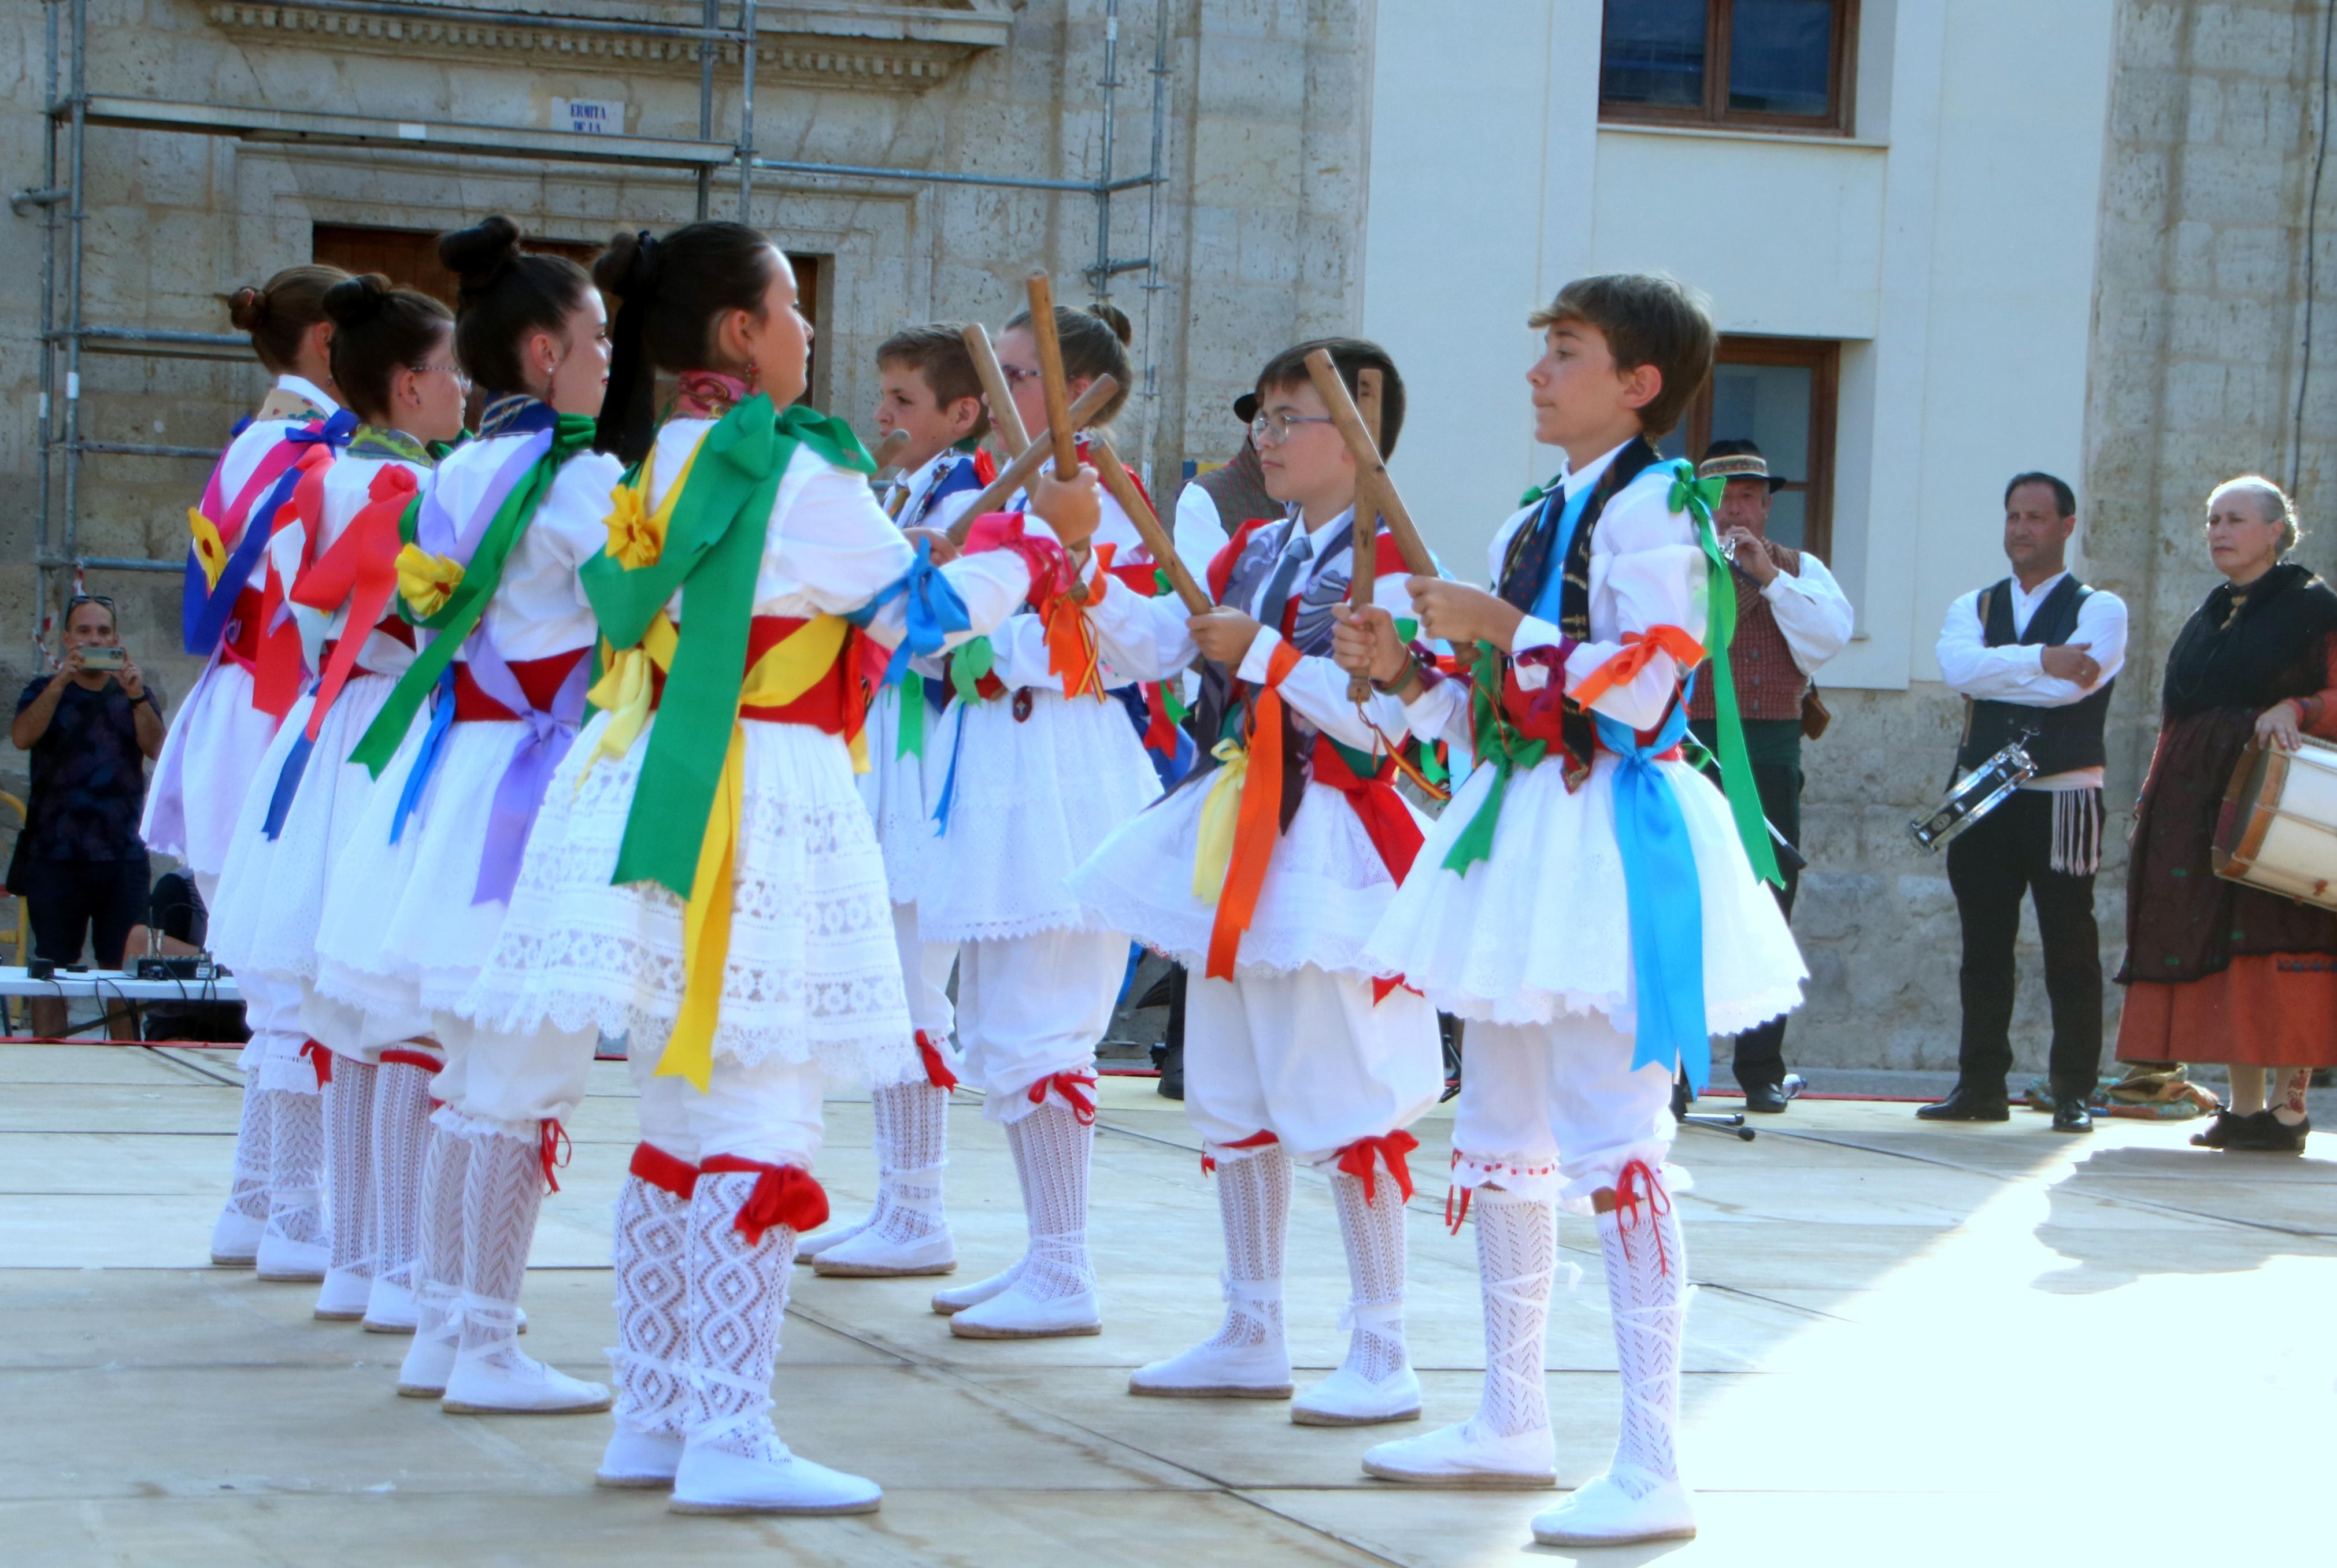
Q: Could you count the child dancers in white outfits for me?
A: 8